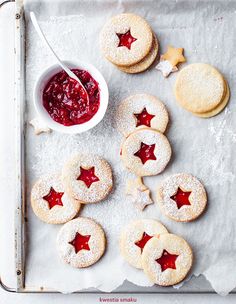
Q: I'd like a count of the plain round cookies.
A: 2